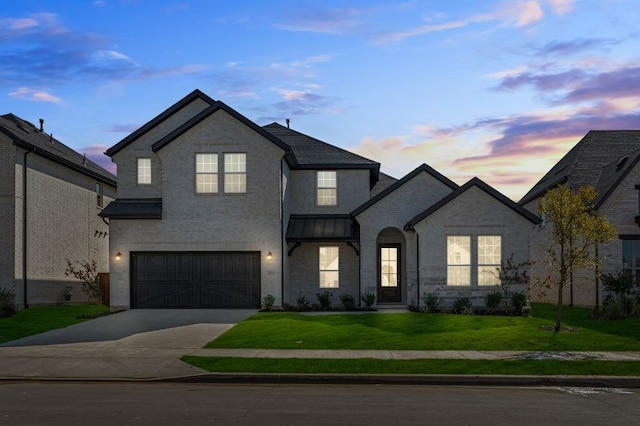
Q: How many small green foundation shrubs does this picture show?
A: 9